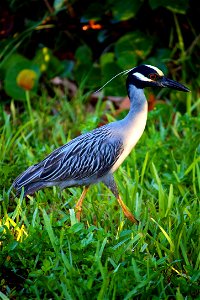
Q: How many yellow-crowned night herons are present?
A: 1